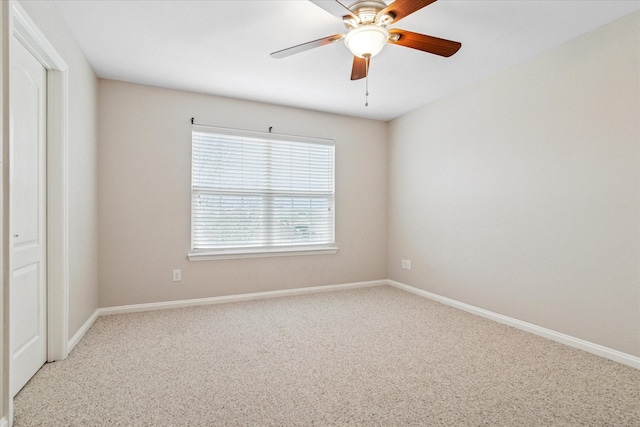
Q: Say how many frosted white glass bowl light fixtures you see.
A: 1